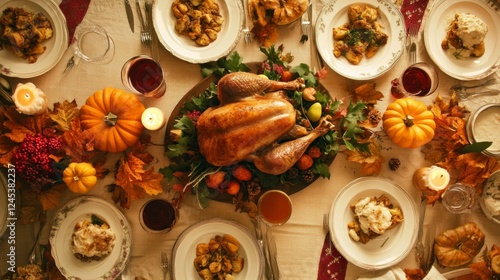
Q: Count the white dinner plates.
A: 7